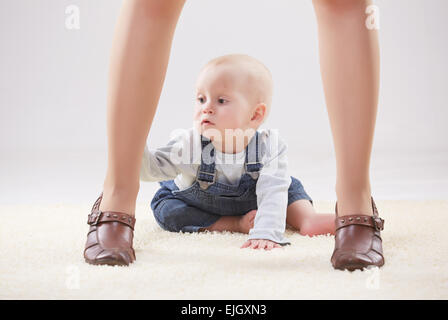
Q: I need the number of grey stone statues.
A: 0